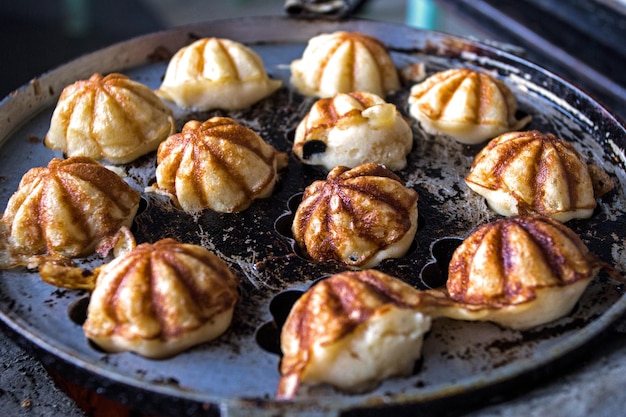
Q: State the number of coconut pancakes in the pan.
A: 12